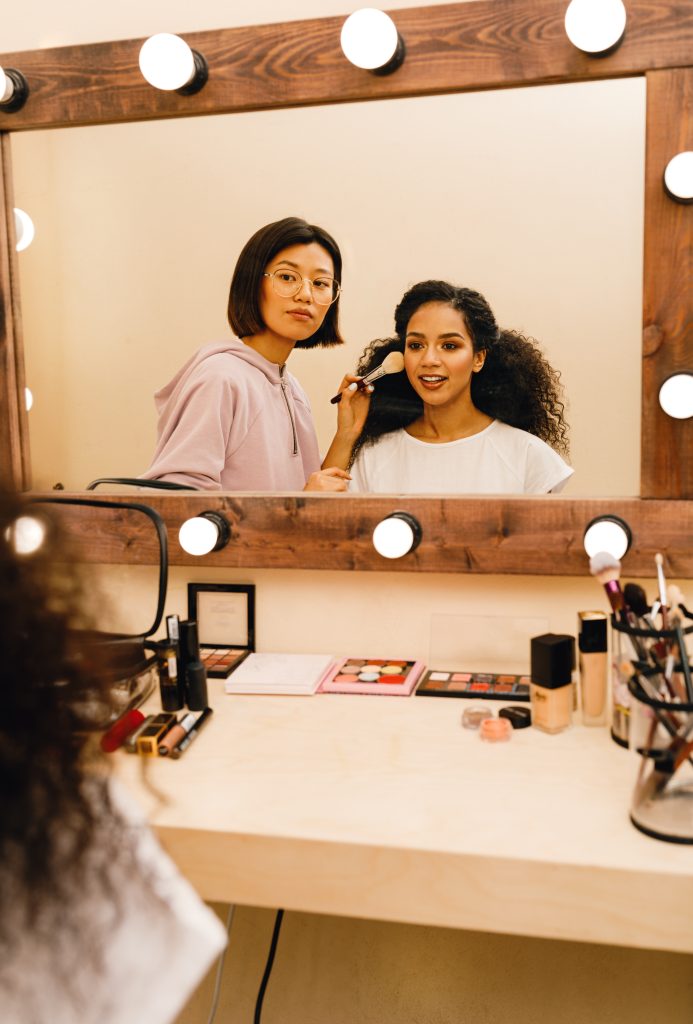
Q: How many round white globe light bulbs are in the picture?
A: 12